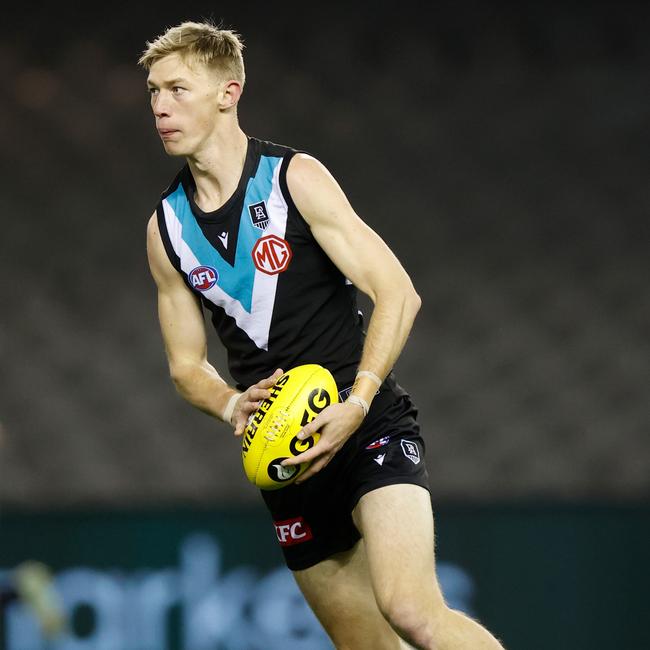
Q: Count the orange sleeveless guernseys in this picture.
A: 0